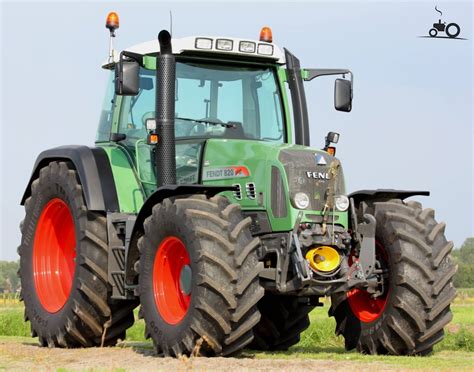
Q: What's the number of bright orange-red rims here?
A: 3